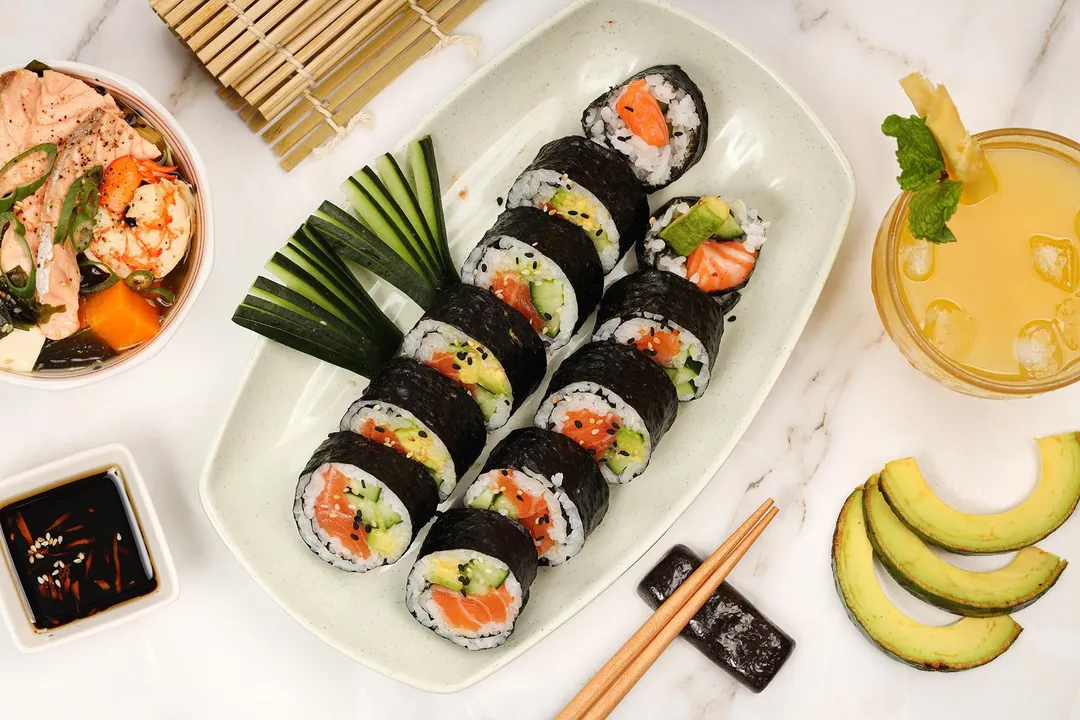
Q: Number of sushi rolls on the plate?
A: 11